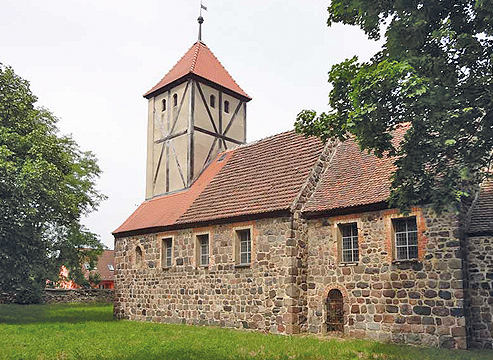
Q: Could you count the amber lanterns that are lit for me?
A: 0